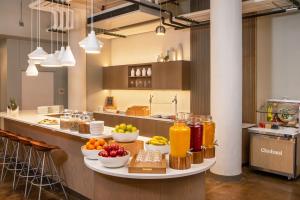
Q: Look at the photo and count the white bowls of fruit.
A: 4